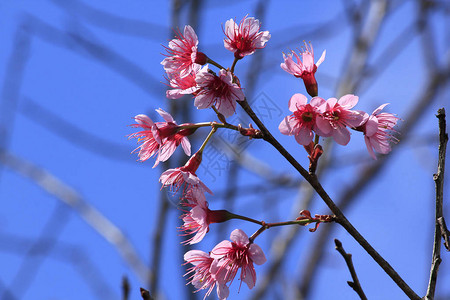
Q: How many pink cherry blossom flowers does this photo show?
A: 14